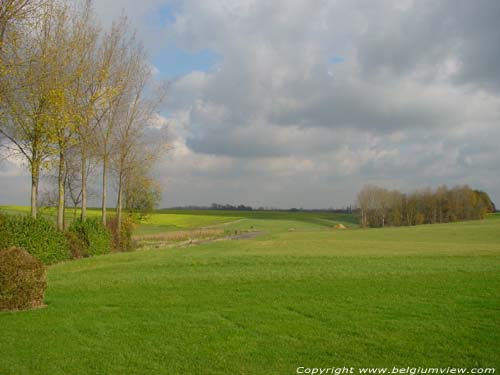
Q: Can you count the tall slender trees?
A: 5